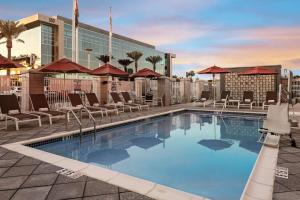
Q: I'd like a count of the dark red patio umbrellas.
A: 6